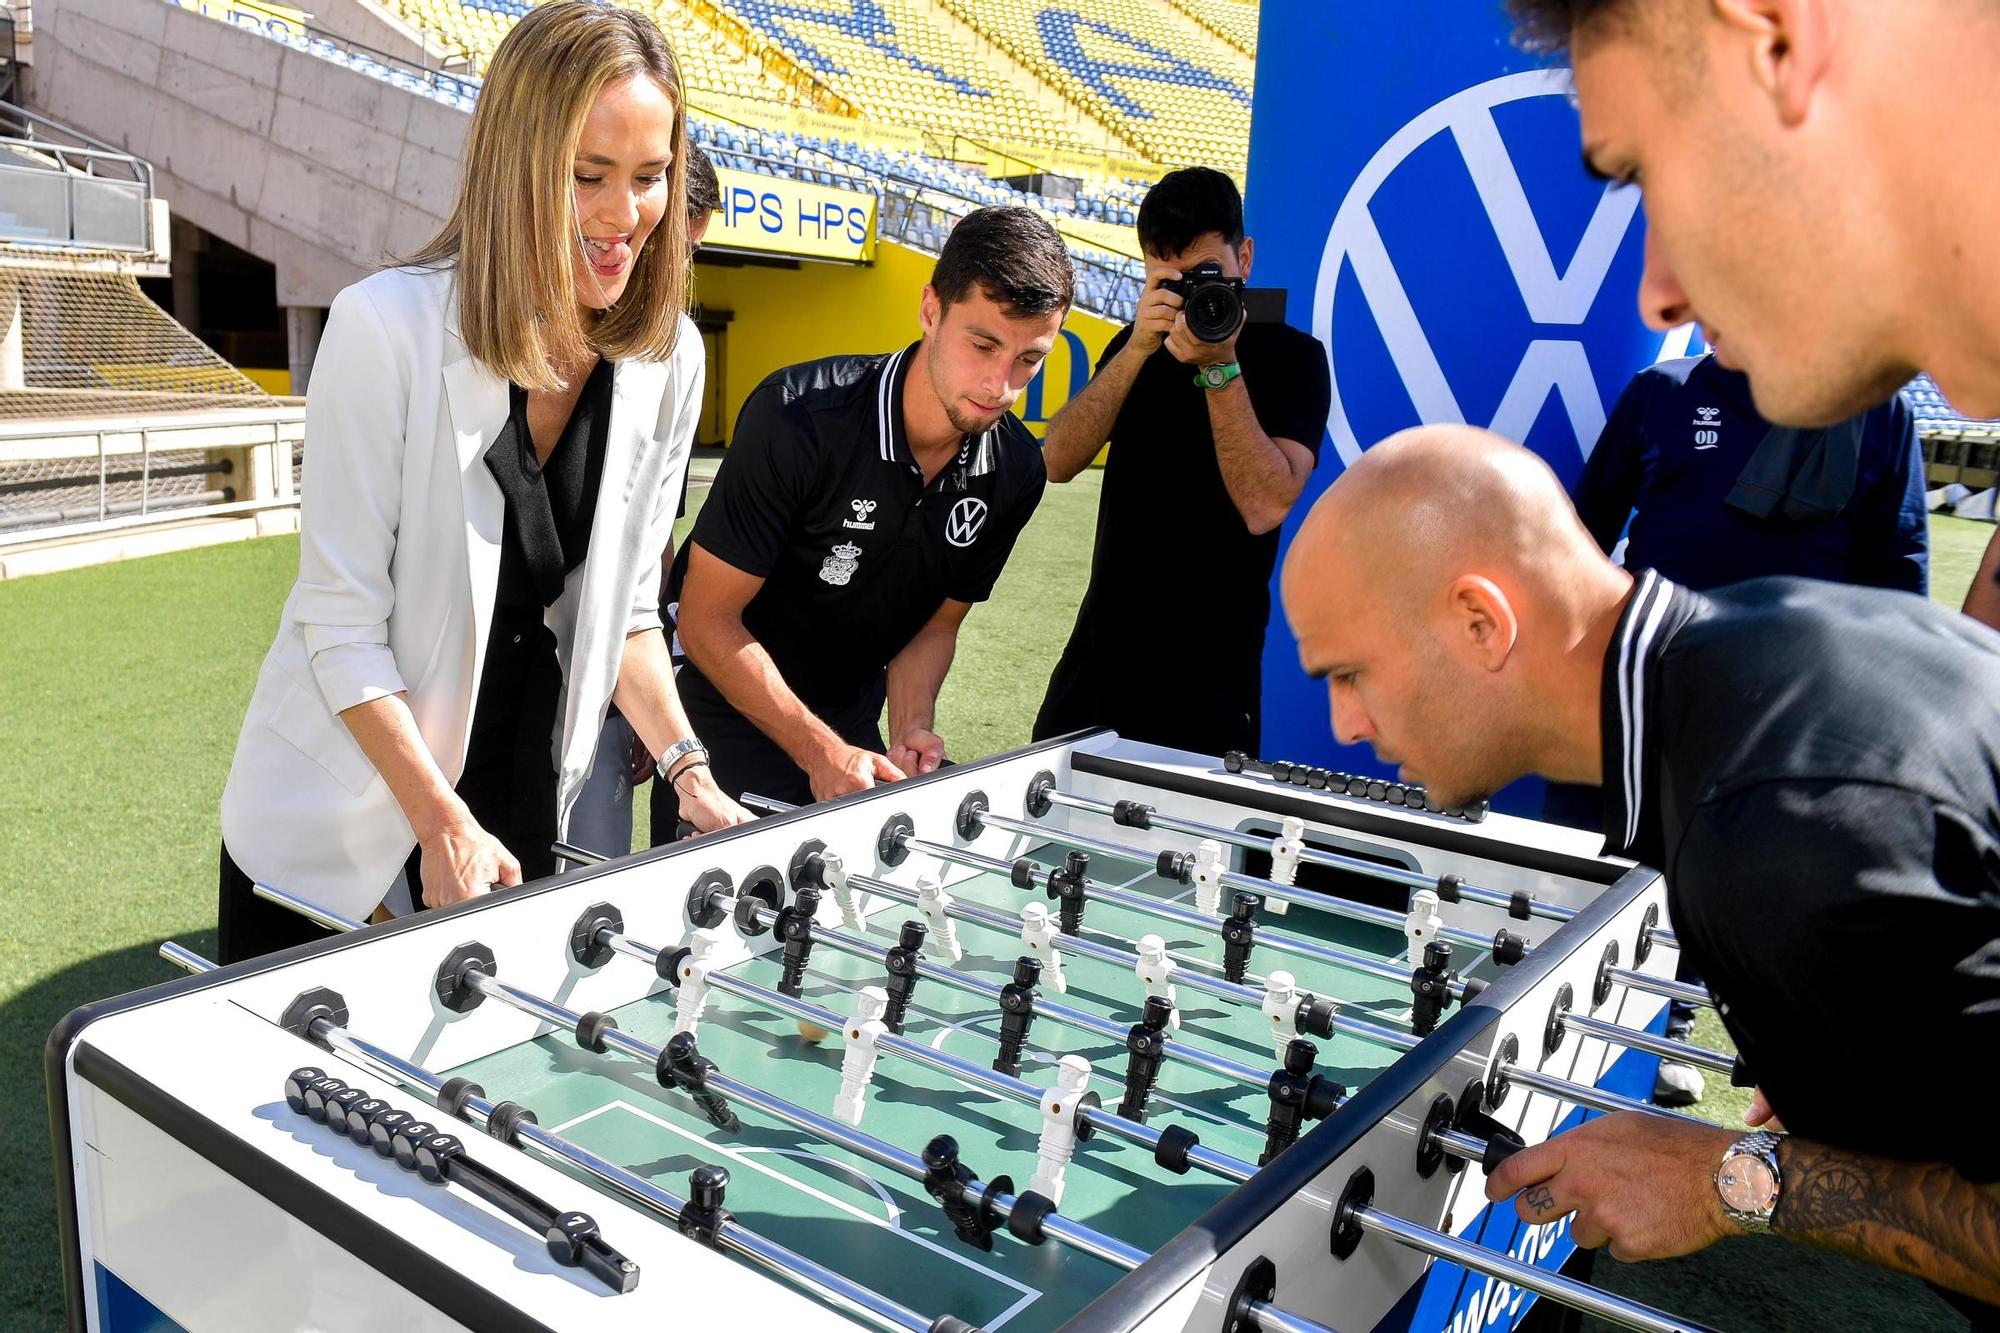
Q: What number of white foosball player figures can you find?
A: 11